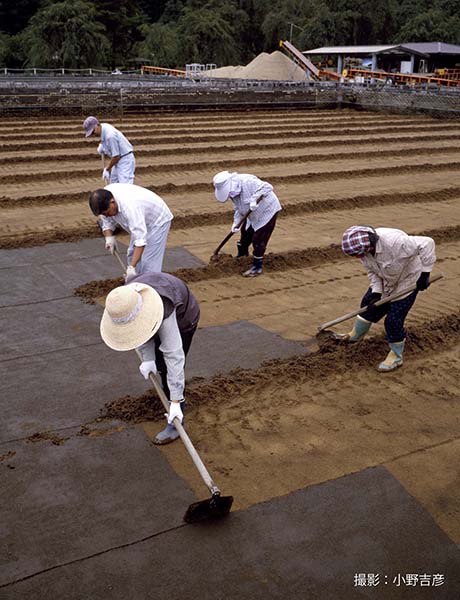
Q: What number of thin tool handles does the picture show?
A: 5